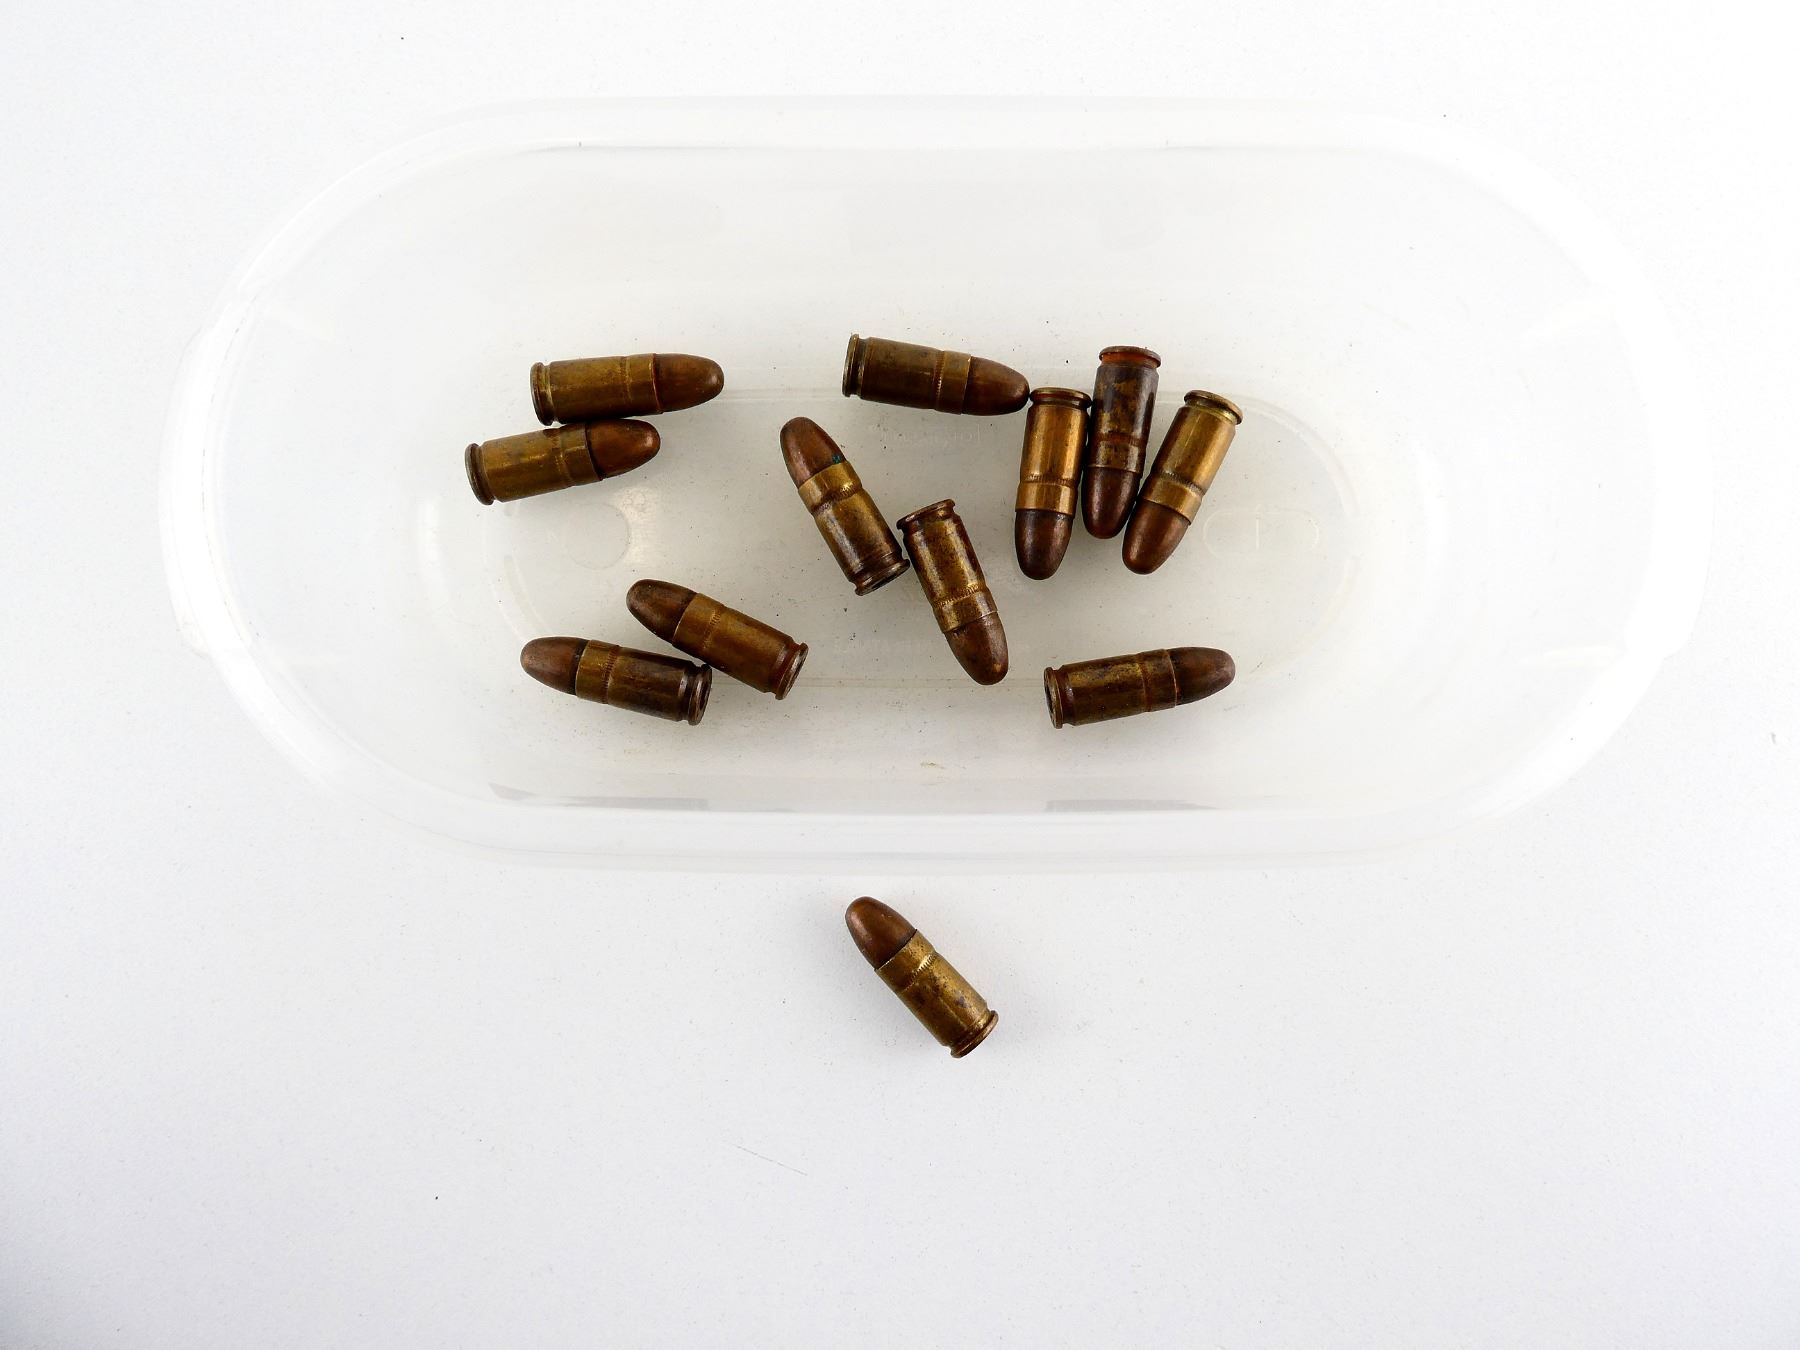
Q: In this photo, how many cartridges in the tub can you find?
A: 11